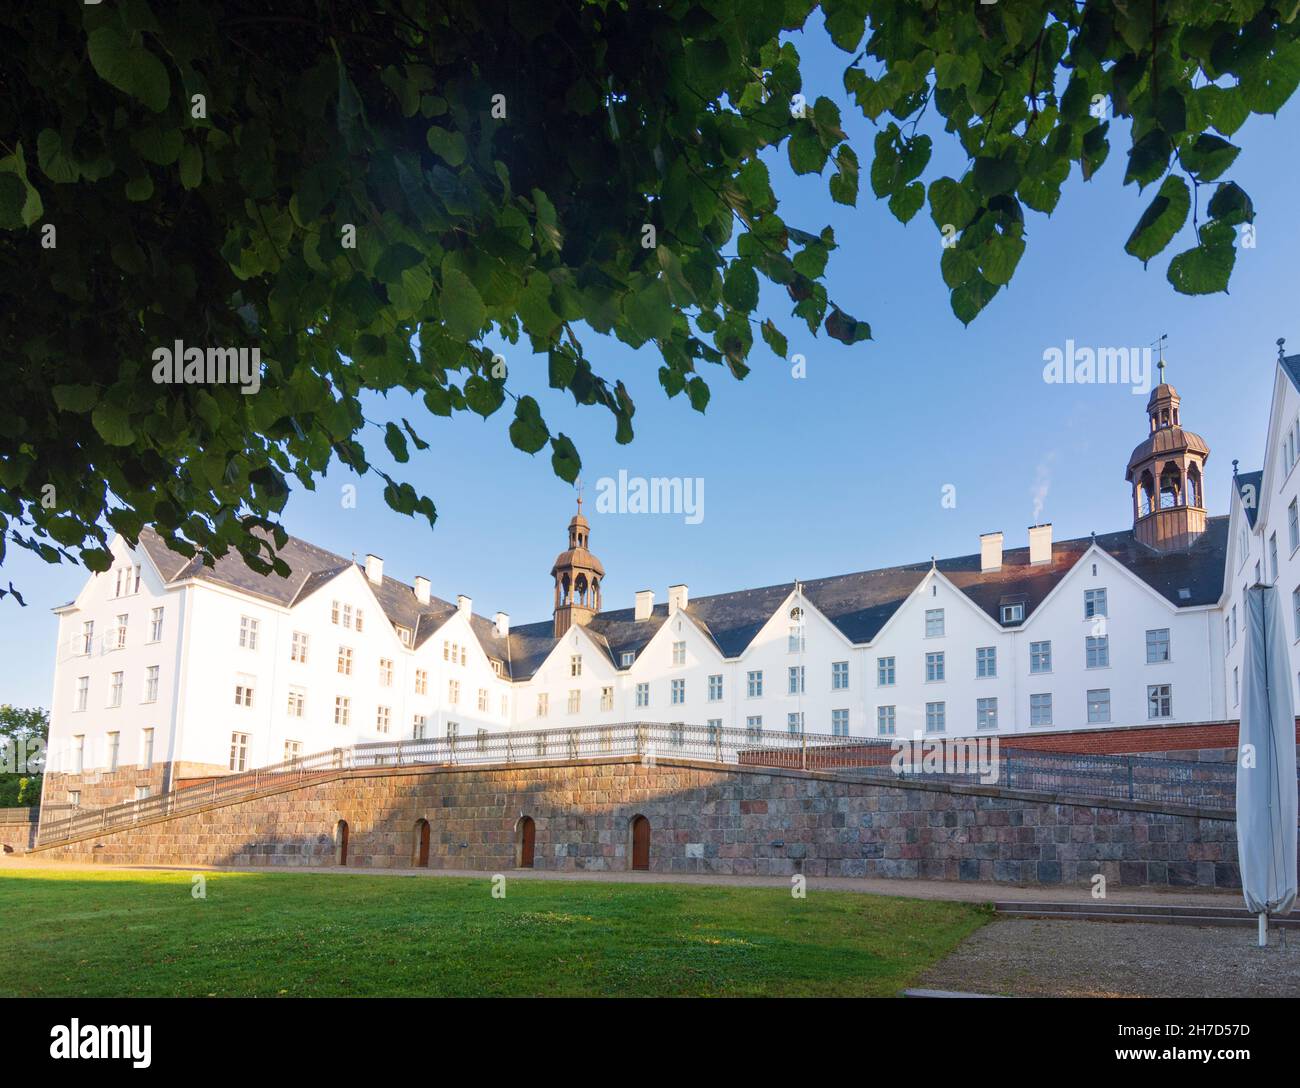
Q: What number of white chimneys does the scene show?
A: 8